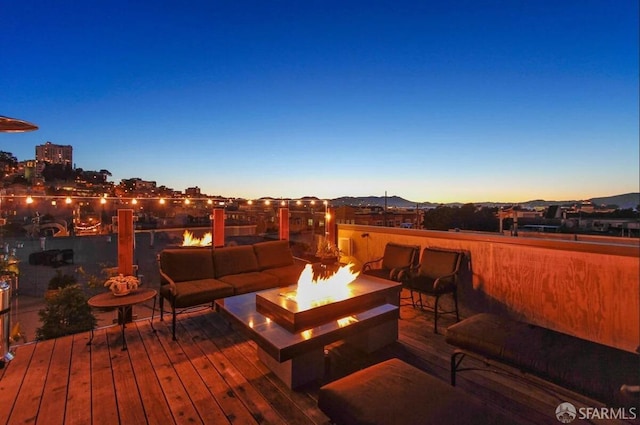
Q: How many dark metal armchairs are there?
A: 2